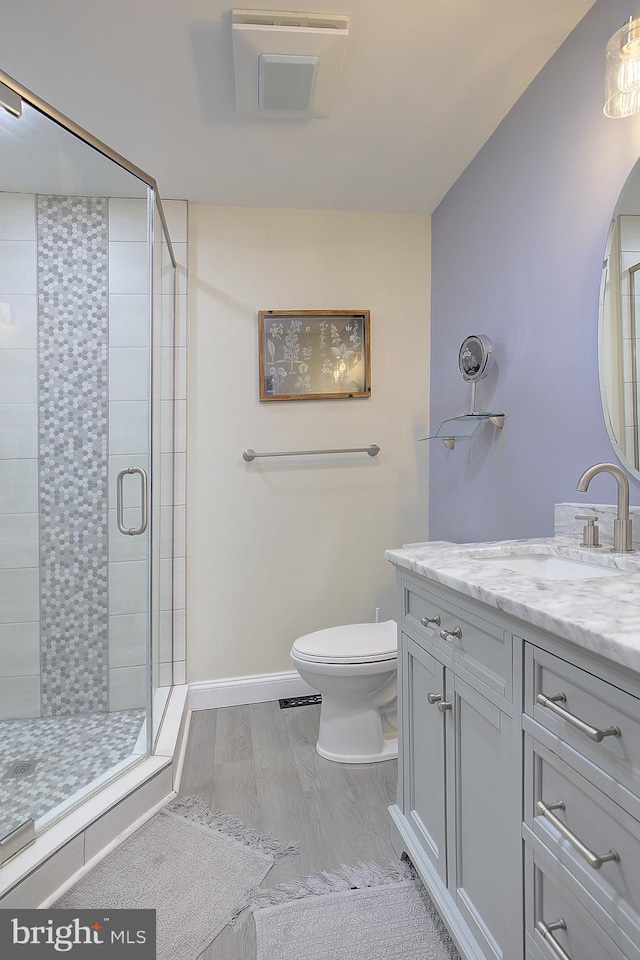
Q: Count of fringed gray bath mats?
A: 2